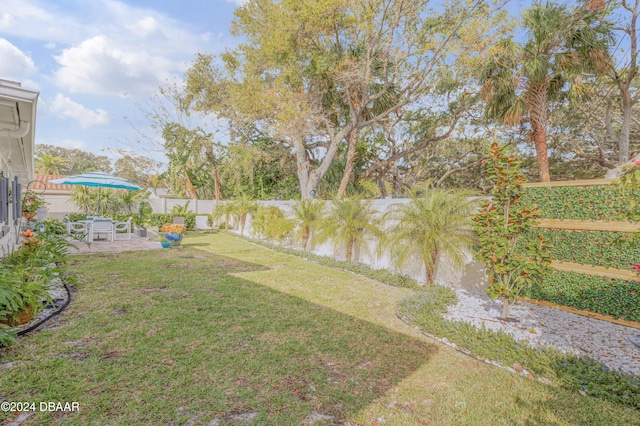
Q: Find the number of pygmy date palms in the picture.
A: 5